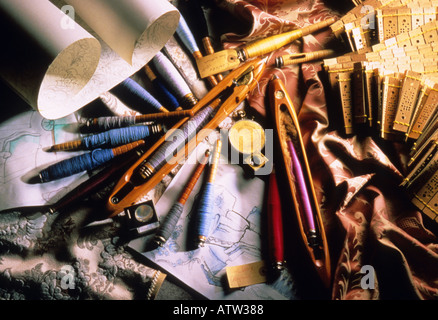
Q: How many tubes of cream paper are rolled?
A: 2